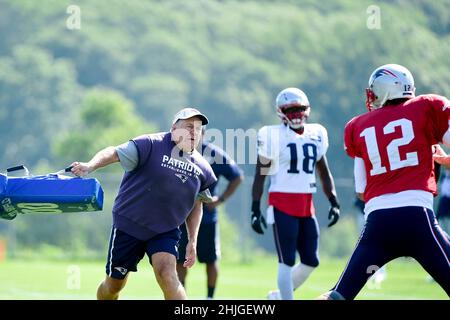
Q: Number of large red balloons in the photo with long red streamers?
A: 0